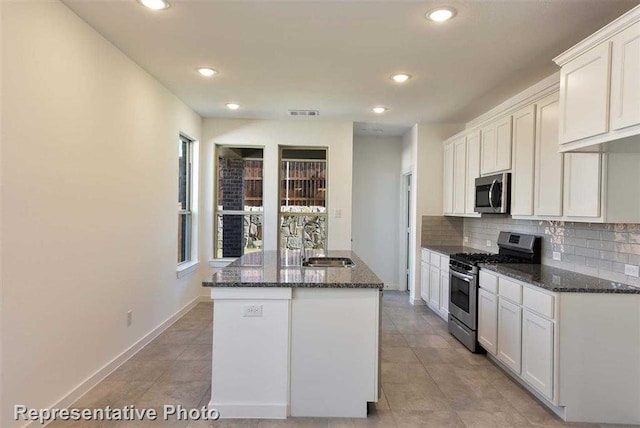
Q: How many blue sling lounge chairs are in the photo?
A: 0